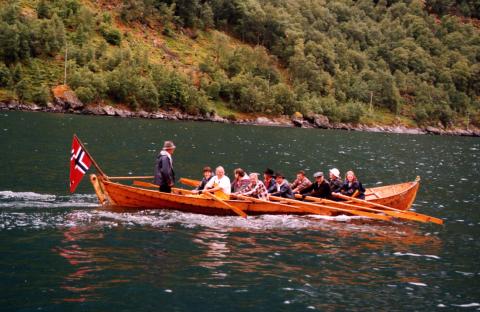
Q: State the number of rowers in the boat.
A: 10